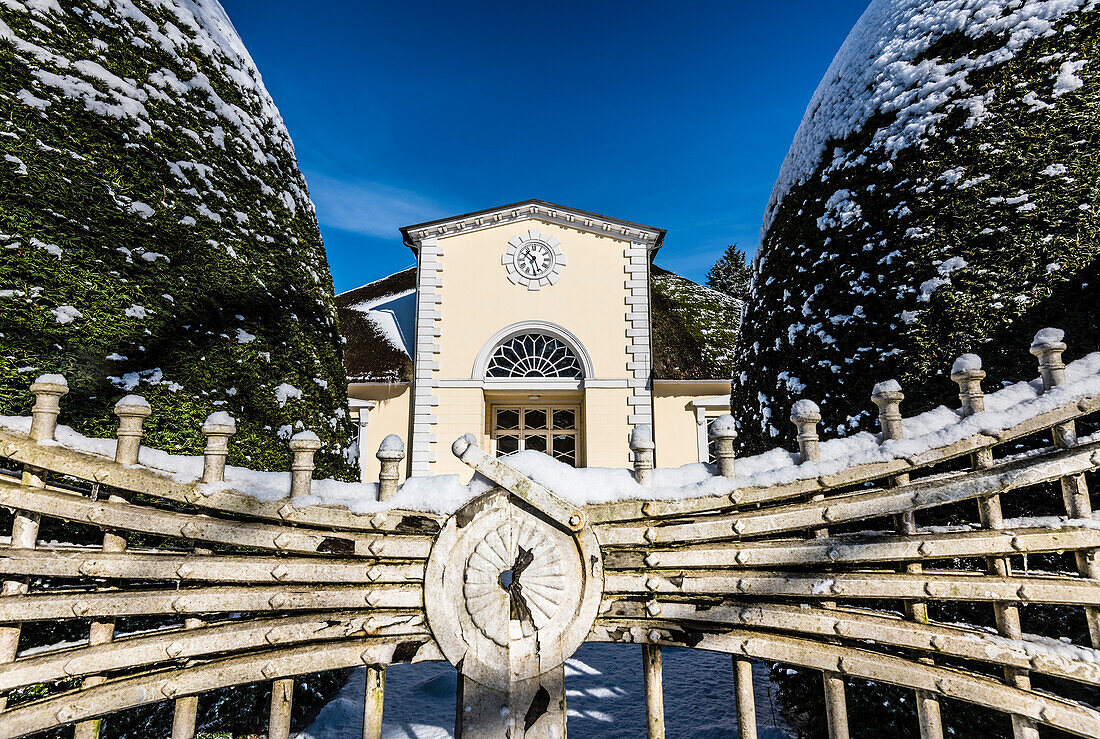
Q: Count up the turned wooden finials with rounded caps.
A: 11